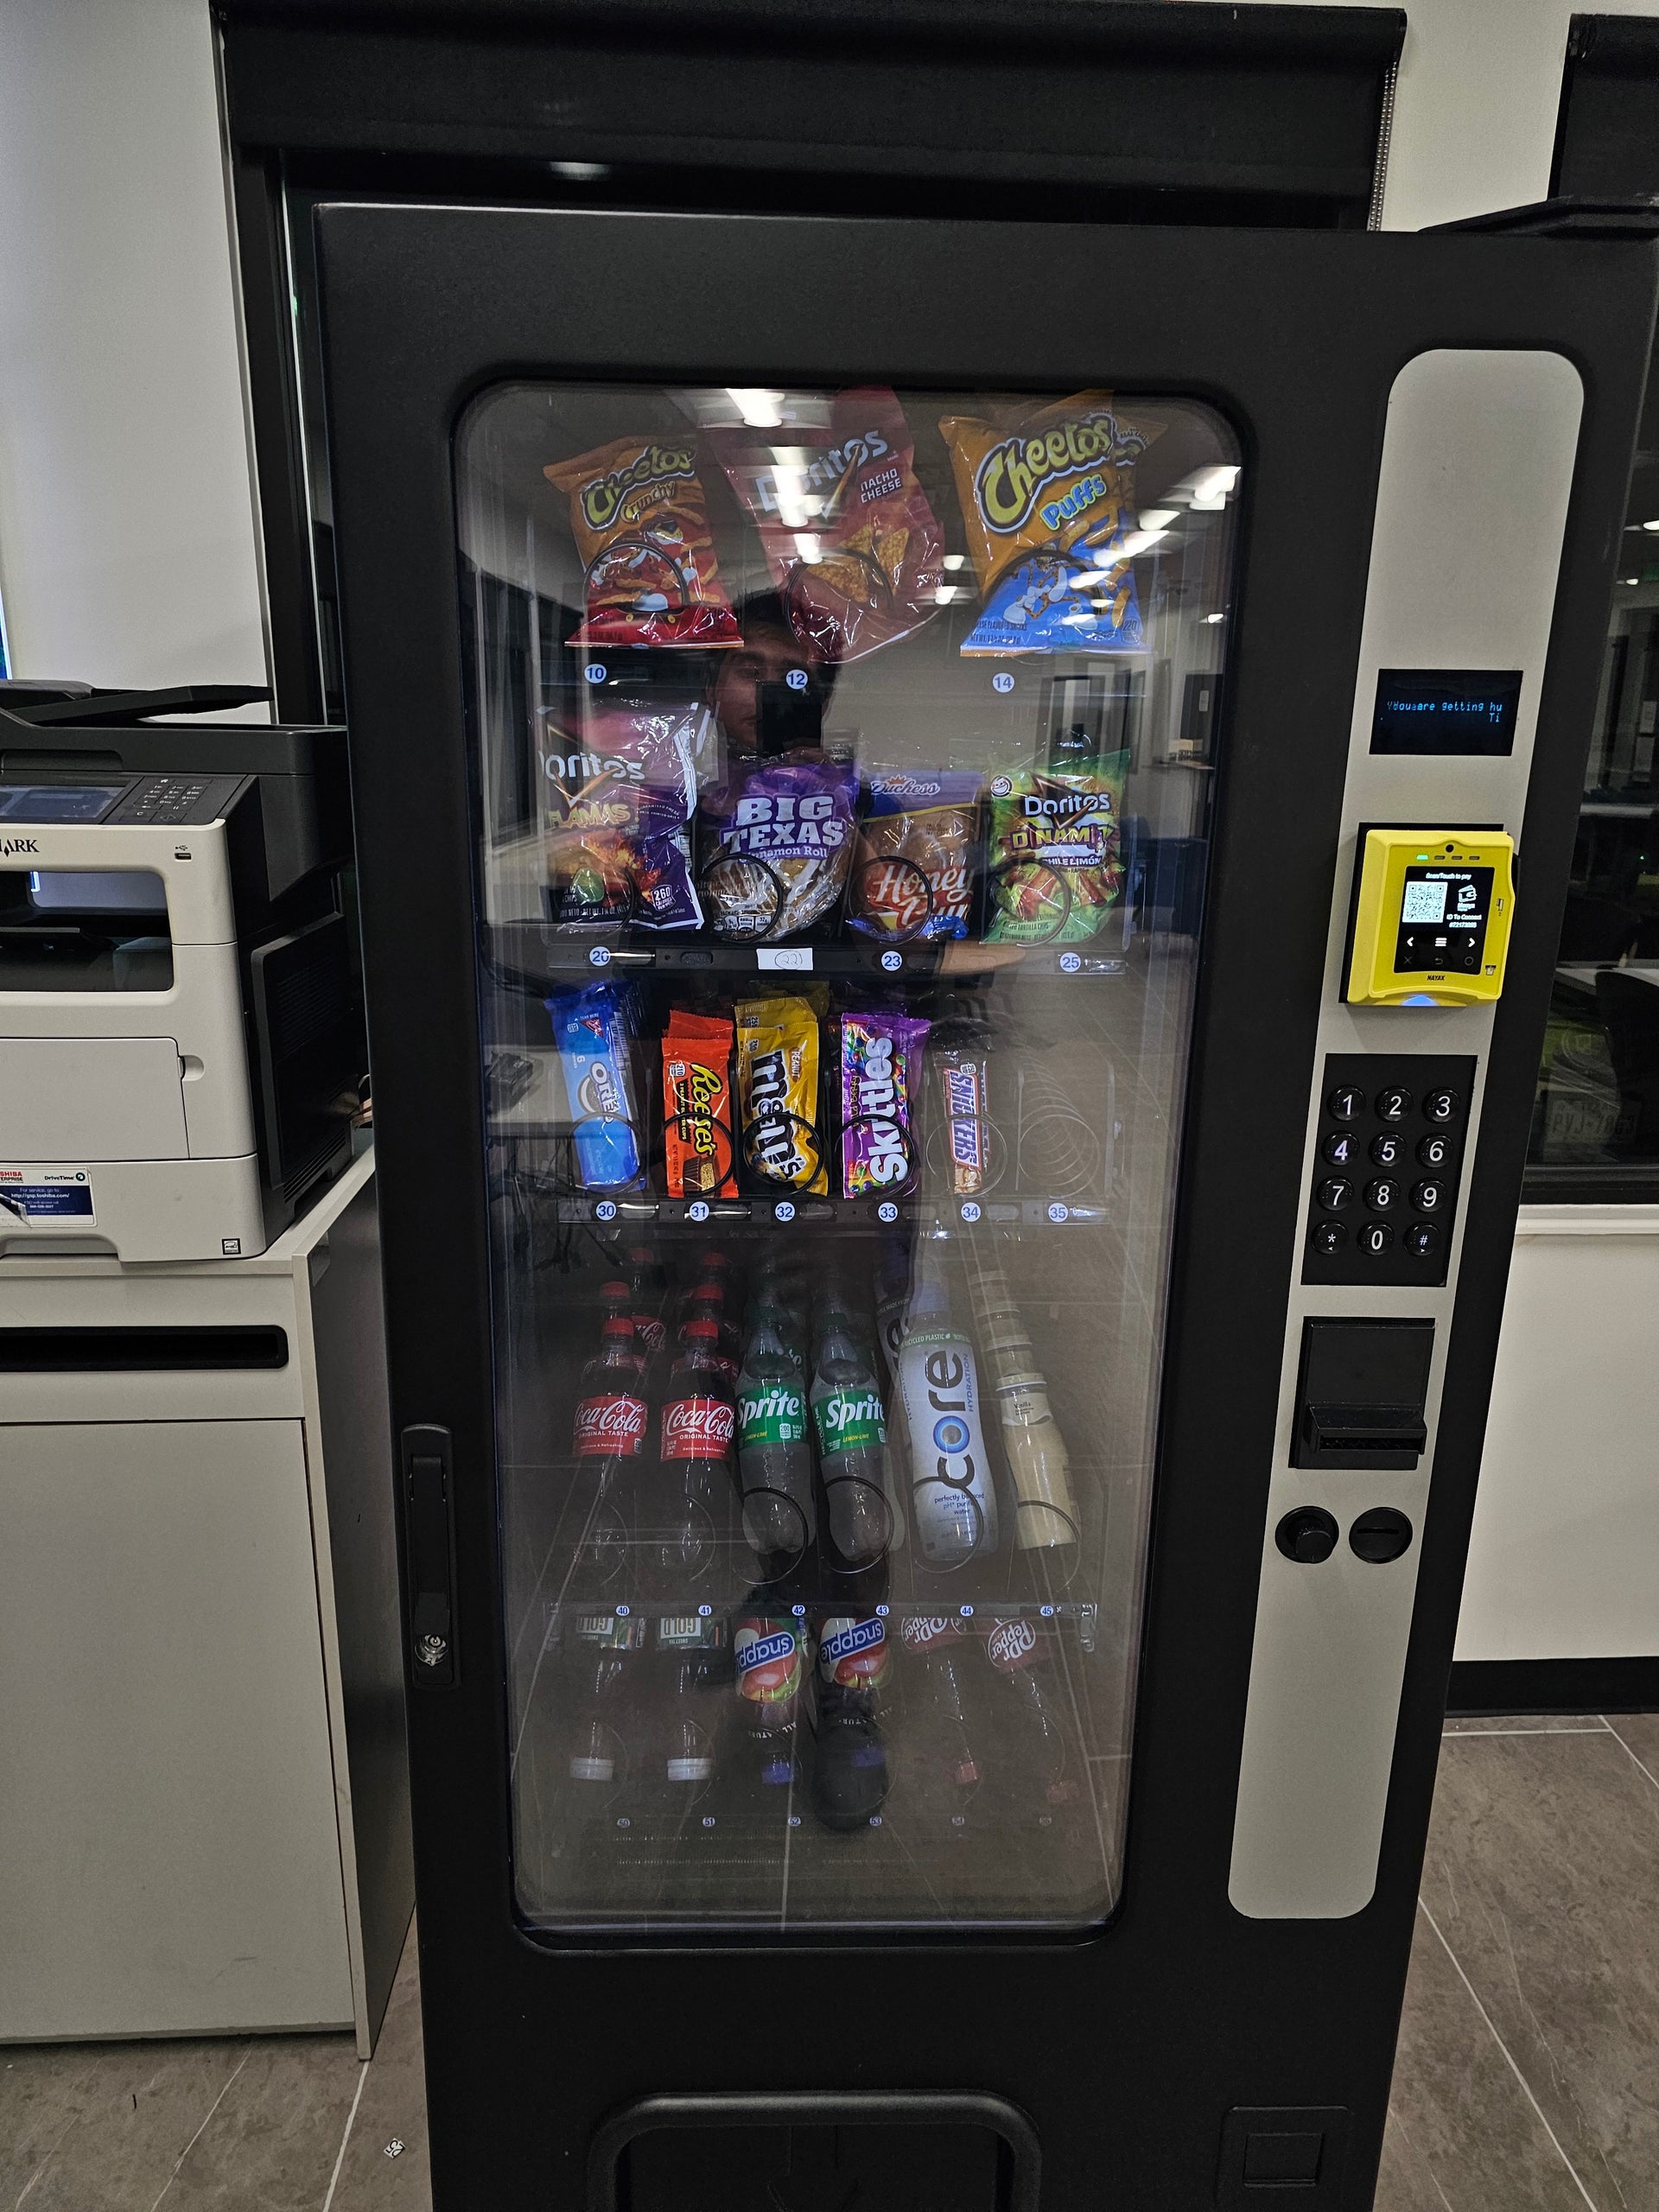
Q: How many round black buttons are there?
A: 12